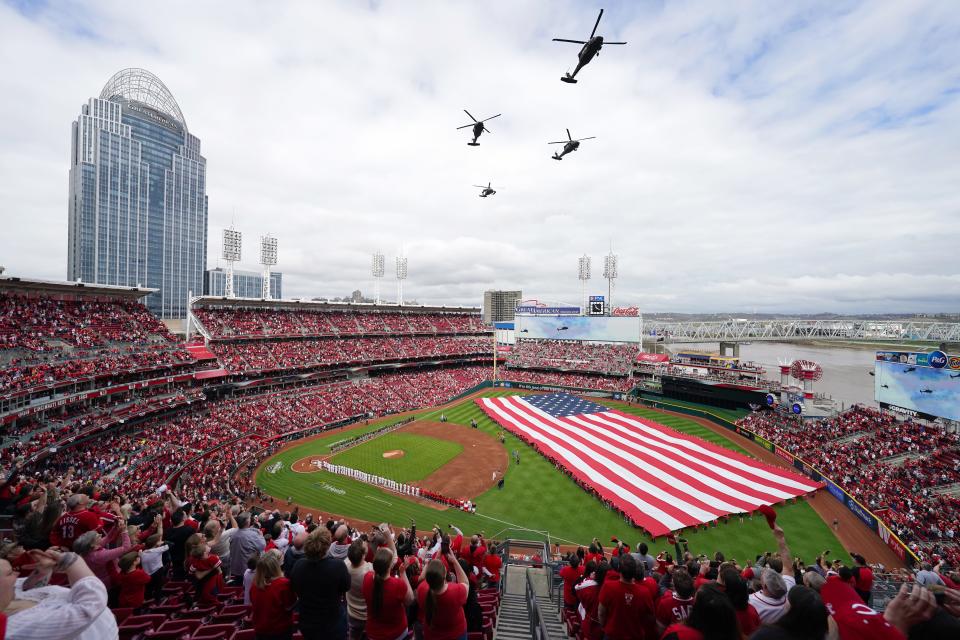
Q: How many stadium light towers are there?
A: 6